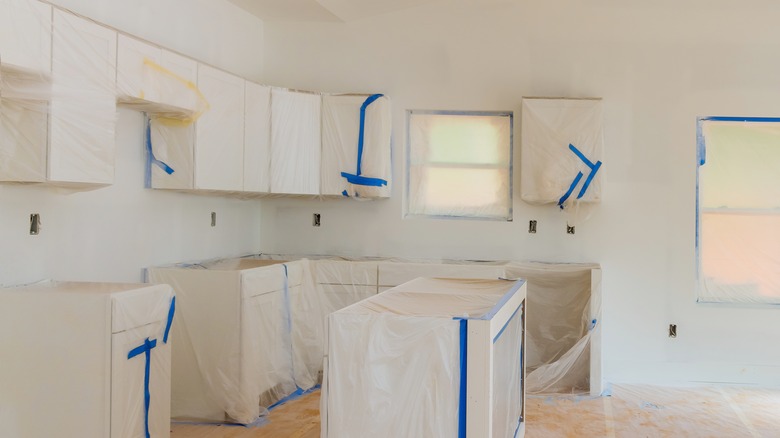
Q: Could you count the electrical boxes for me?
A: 6